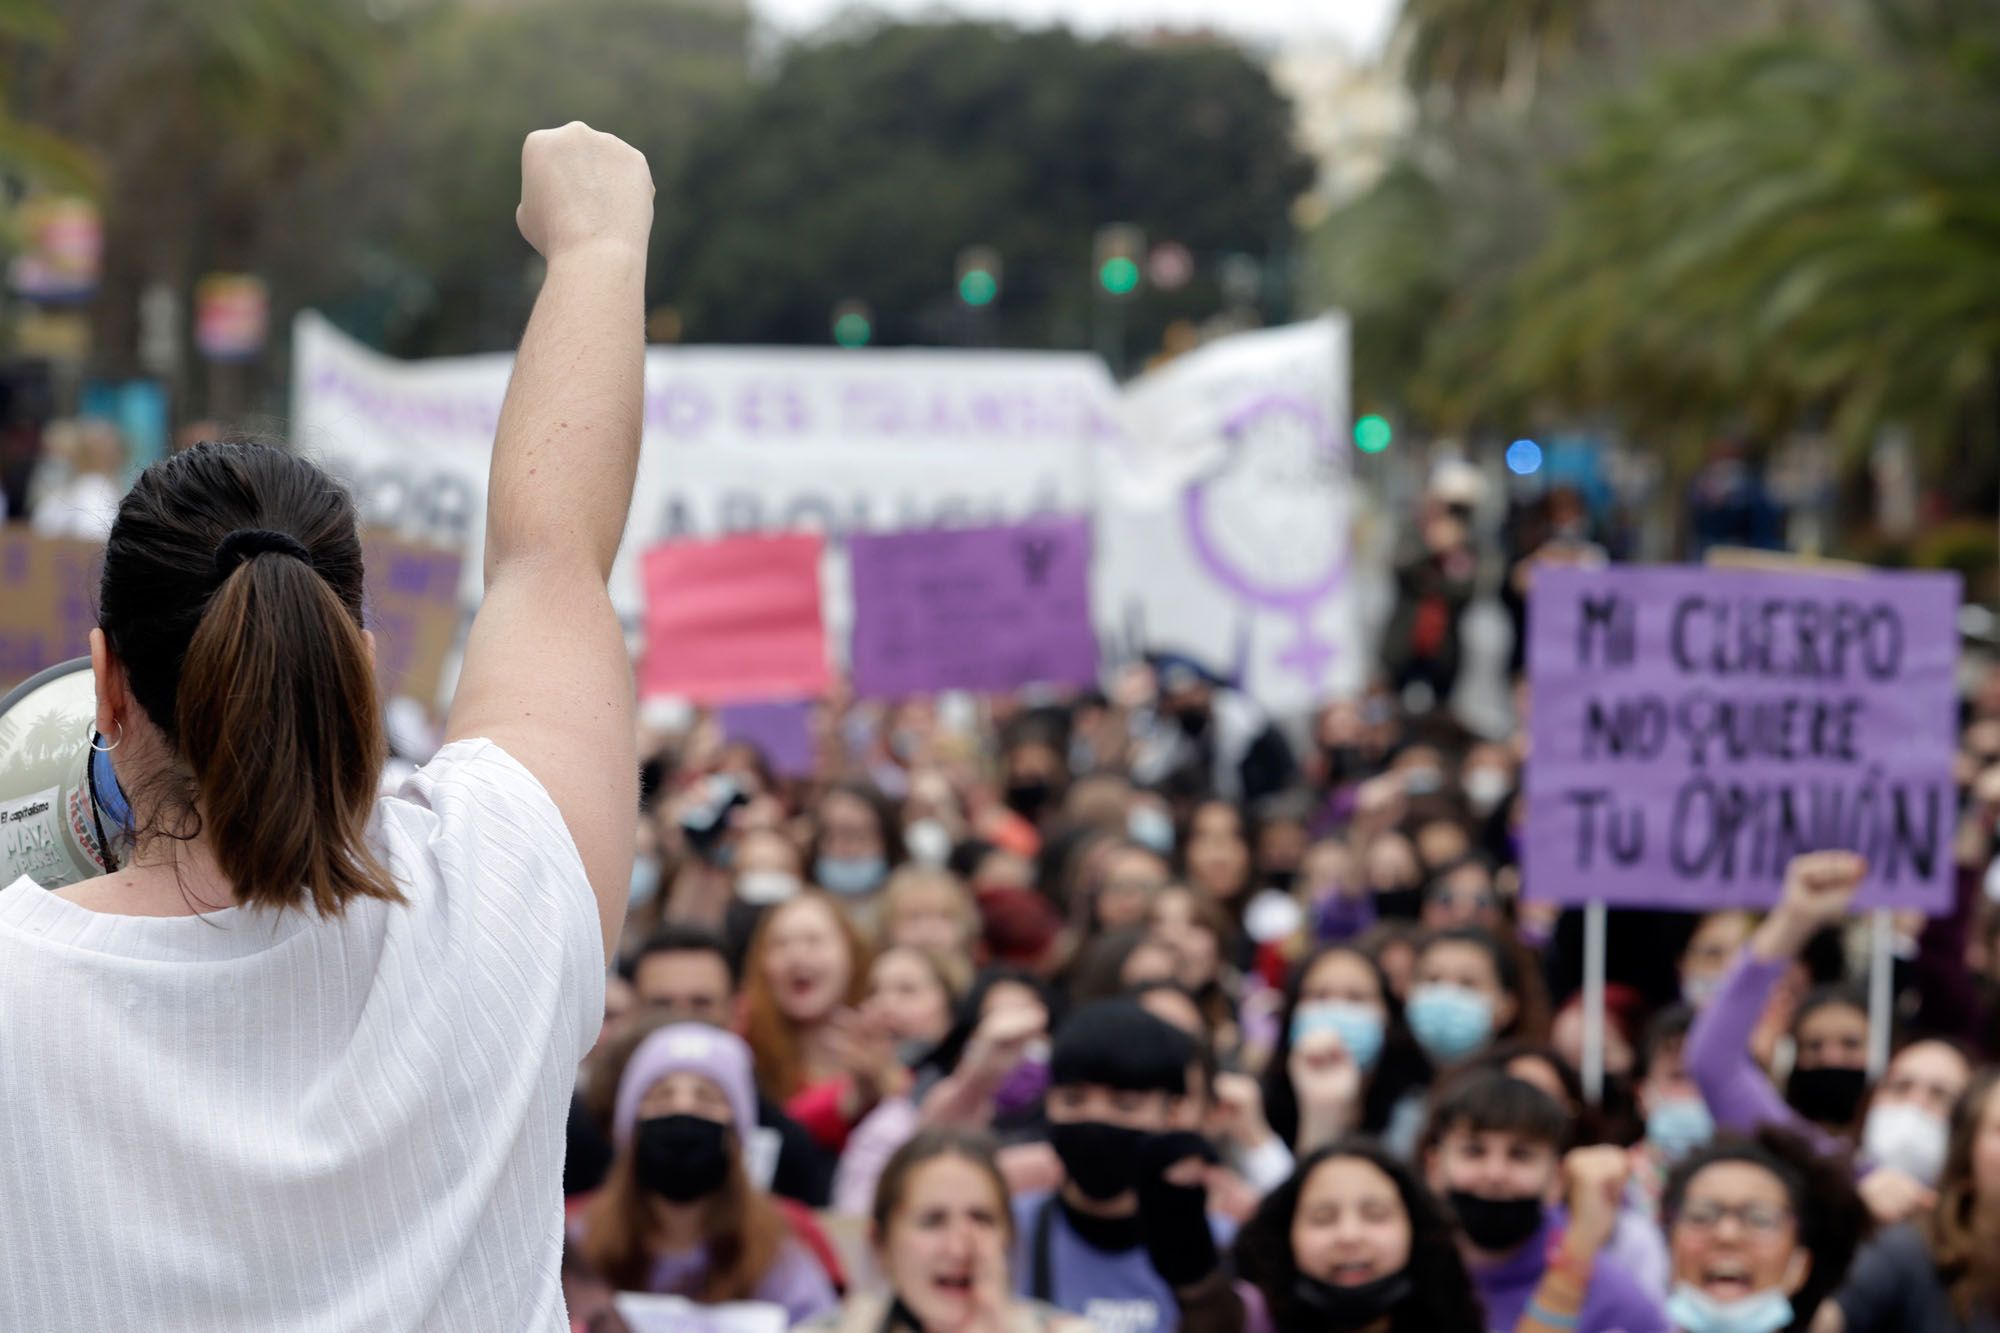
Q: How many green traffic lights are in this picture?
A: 4